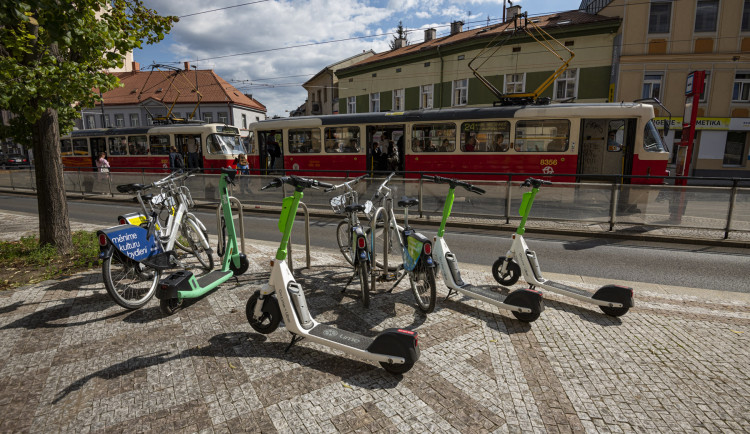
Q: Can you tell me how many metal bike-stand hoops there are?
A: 3